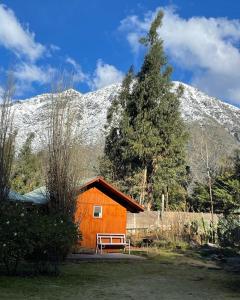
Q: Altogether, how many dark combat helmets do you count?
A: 0